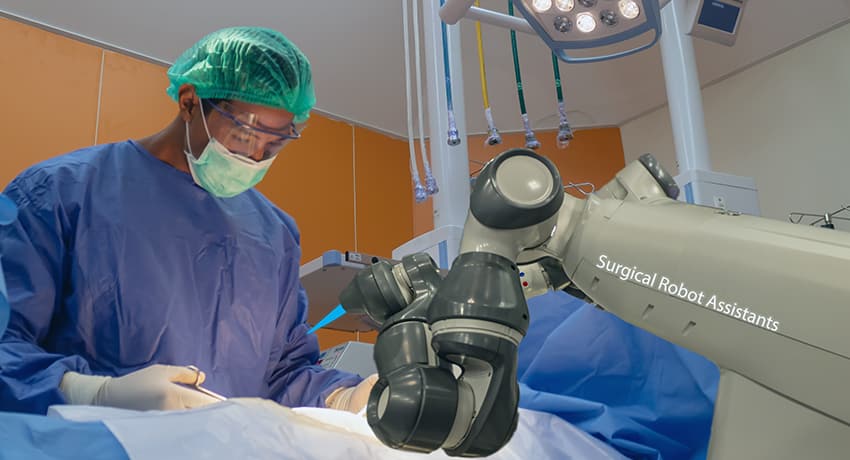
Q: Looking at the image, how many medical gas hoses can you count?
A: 6